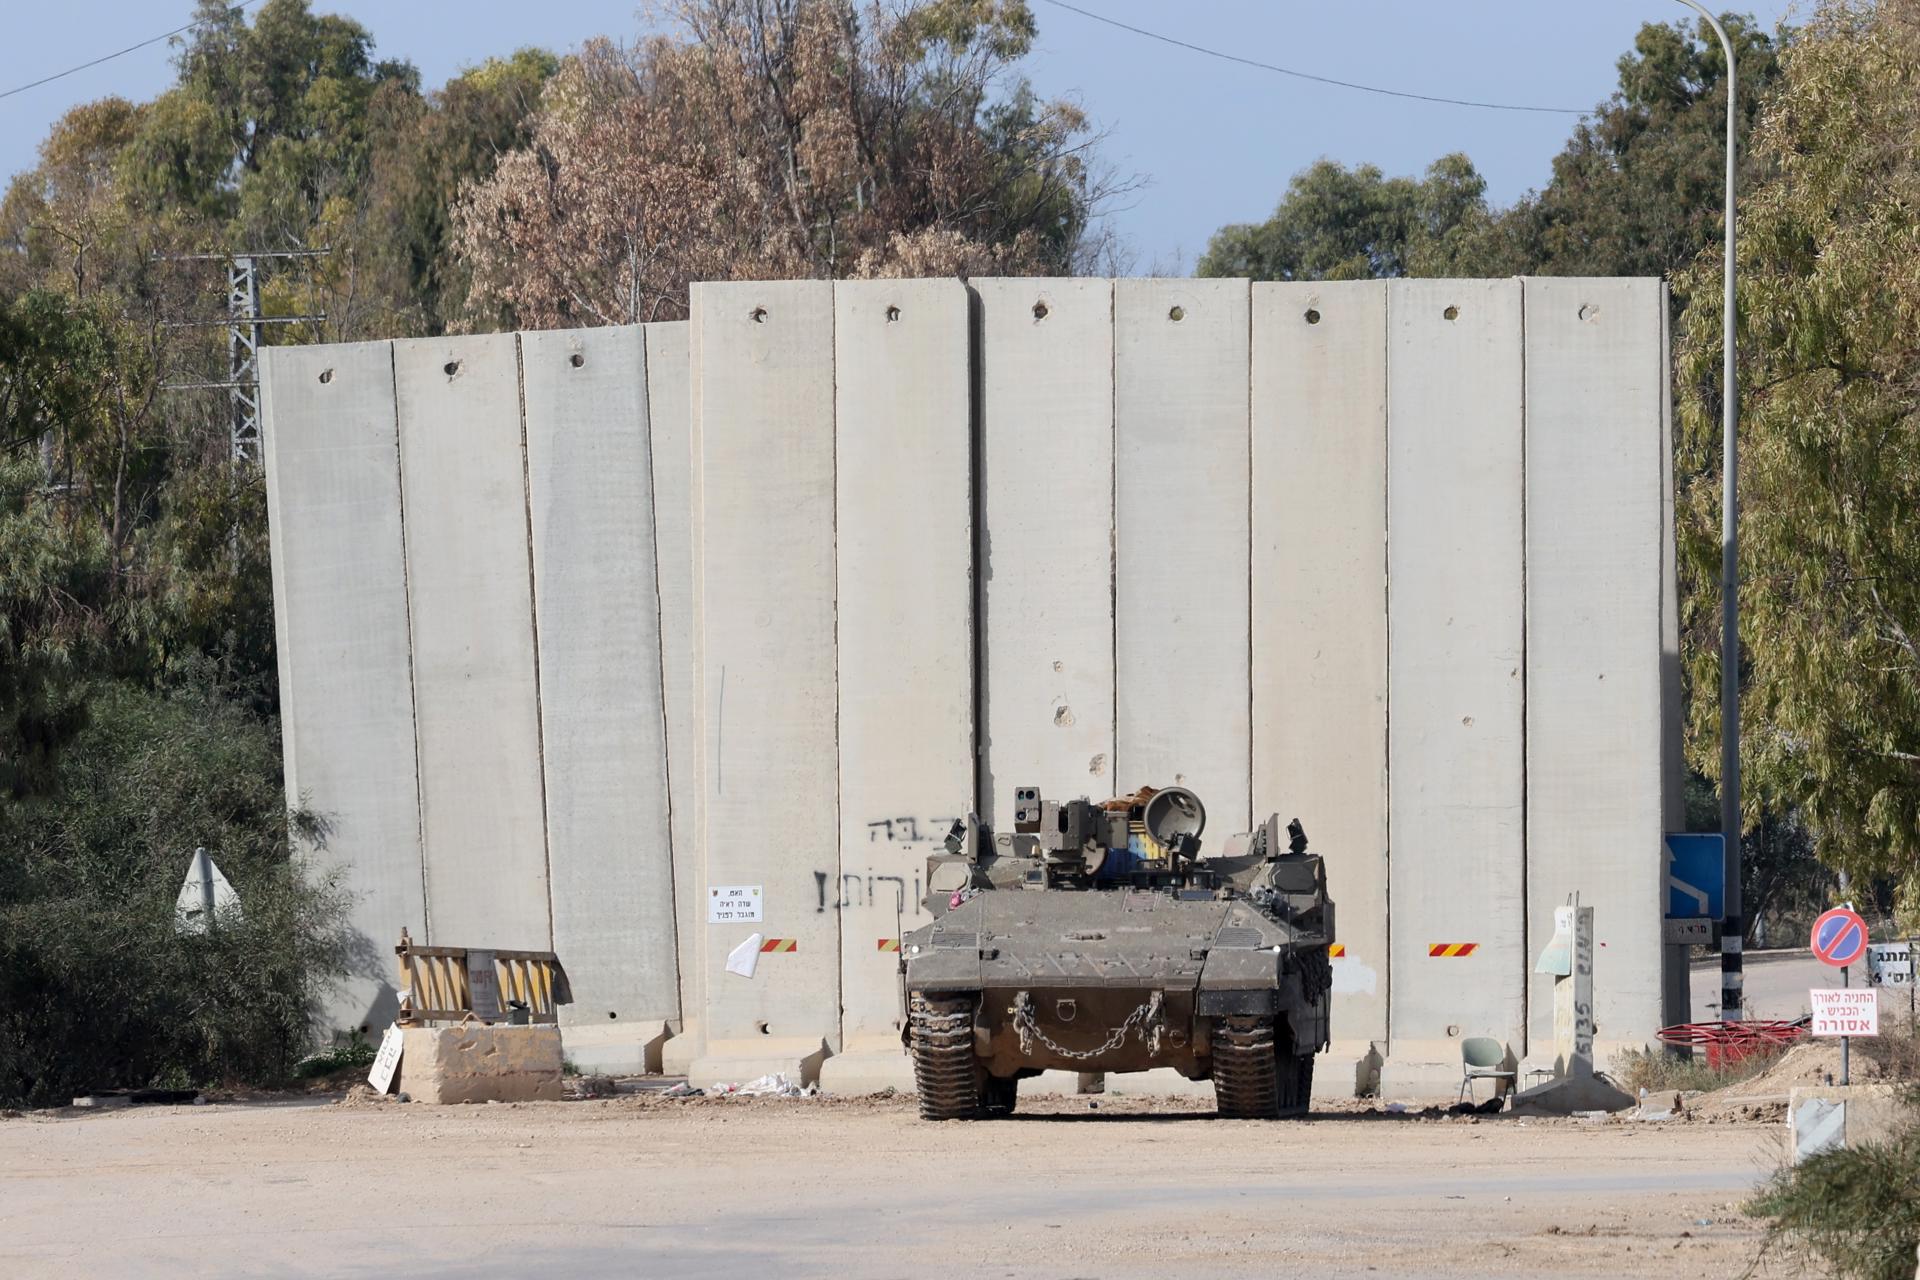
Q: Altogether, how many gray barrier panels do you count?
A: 11